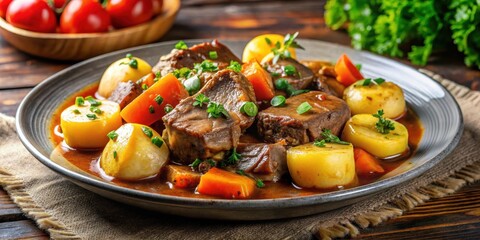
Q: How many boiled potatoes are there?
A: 7